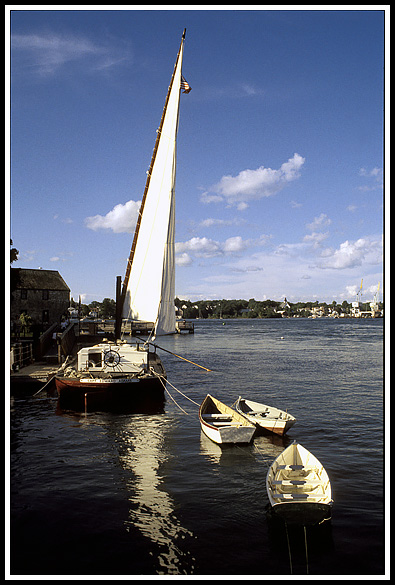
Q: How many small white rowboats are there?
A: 3